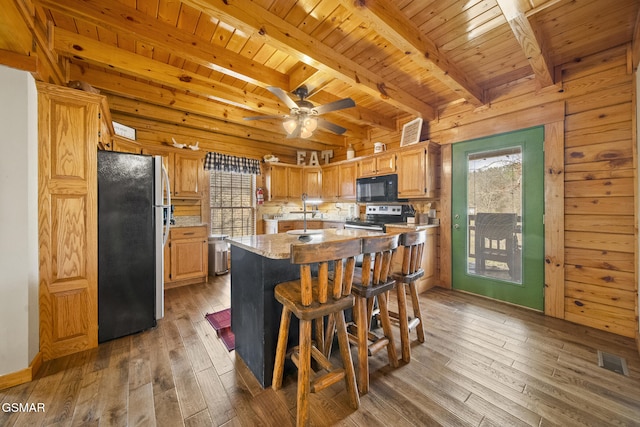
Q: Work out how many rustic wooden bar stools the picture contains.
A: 3